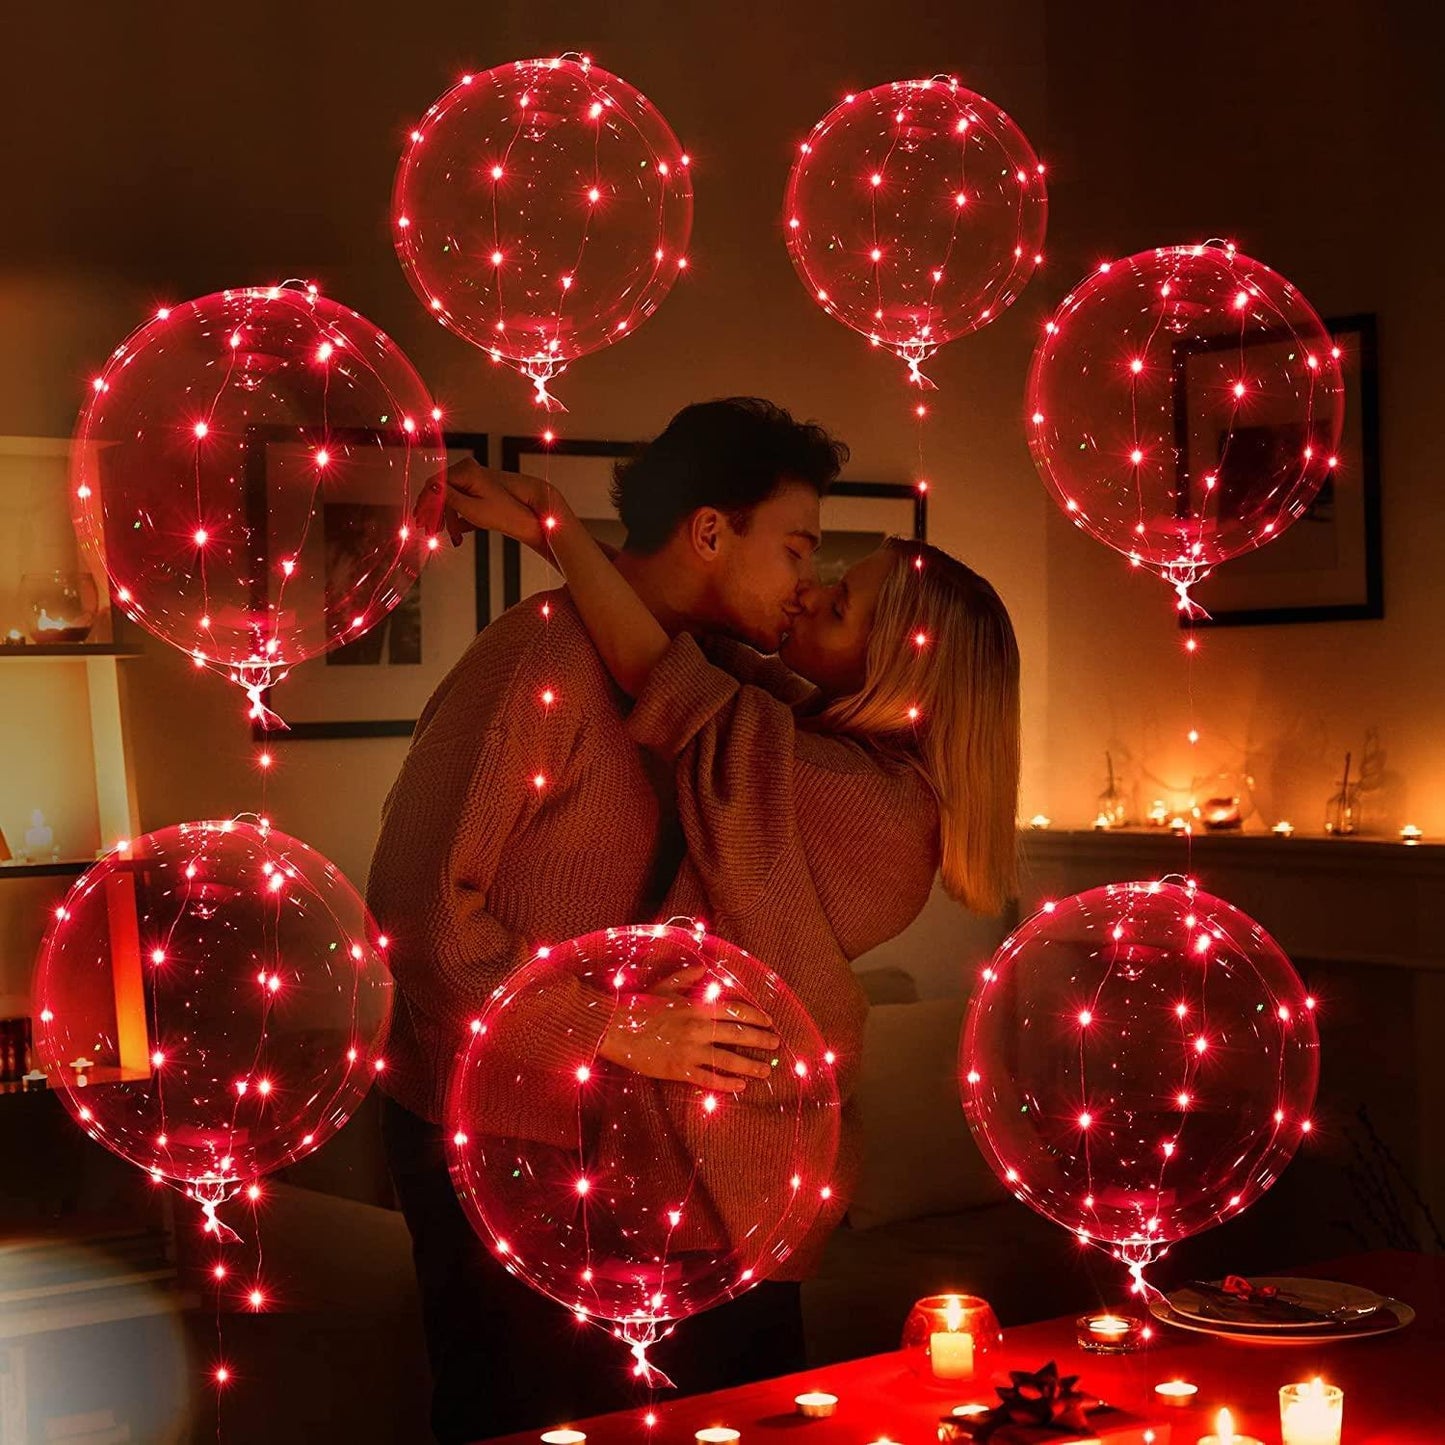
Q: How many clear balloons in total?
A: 7